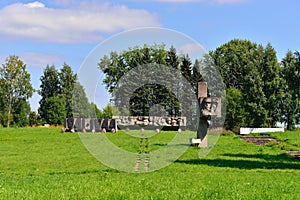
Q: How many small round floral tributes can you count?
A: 10